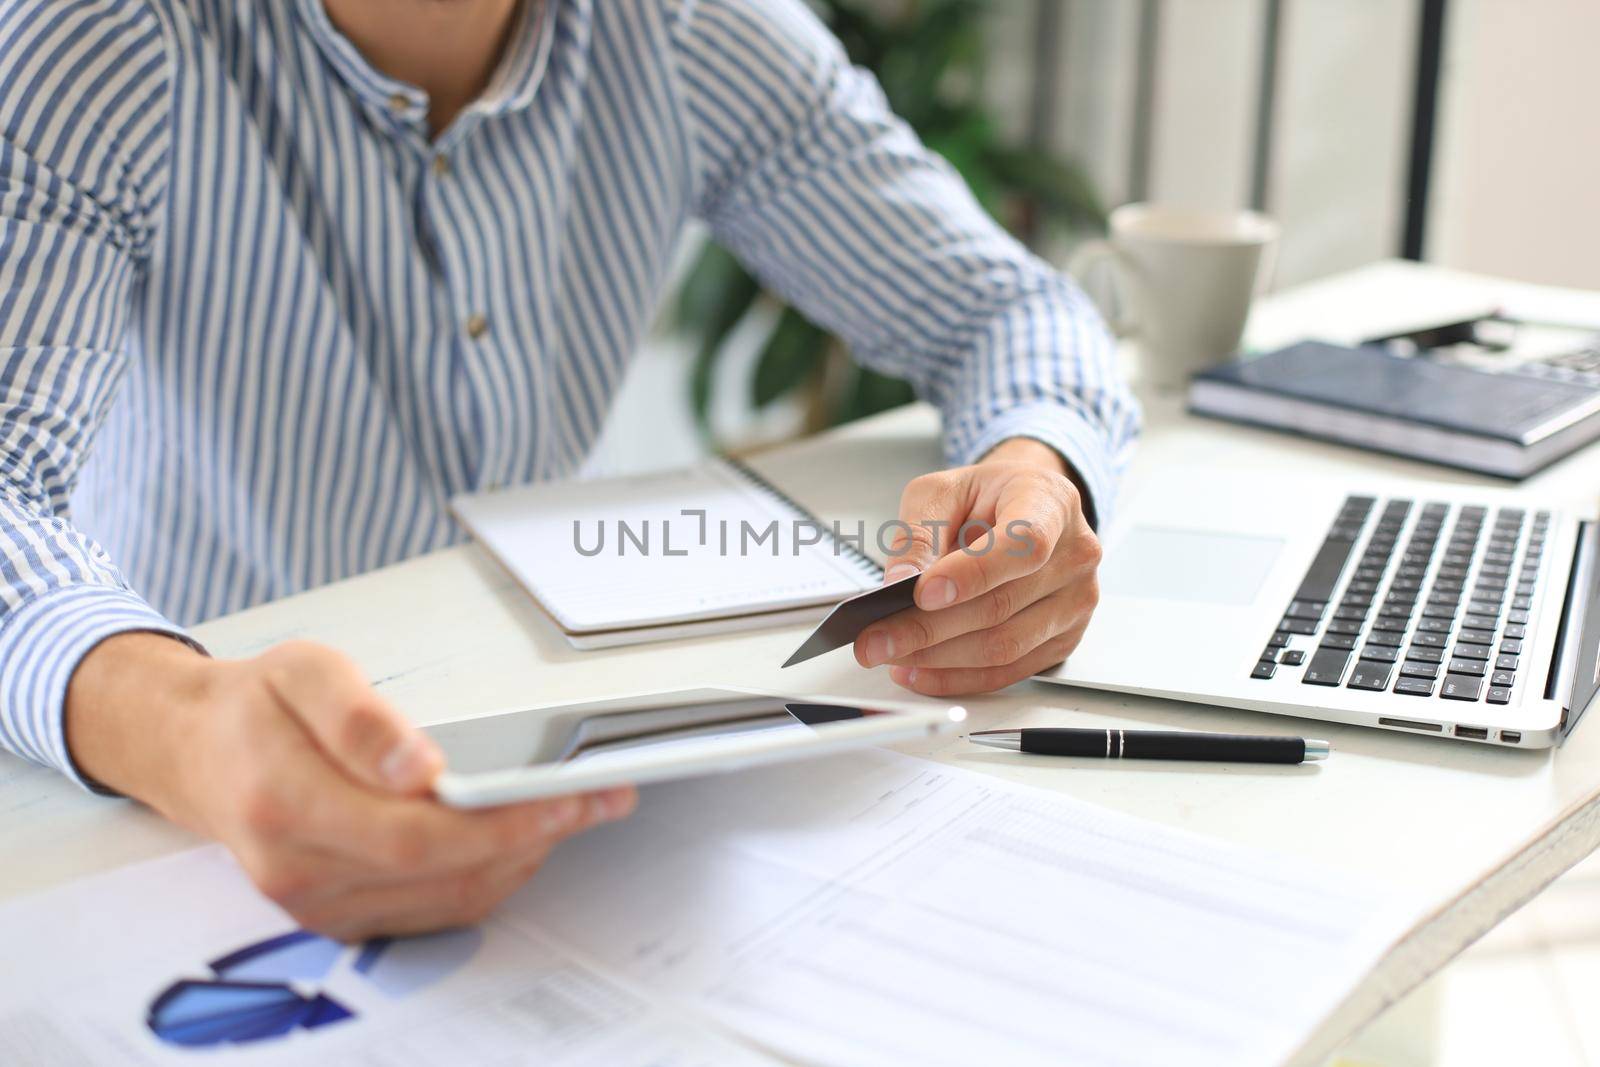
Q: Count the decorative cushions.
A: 0